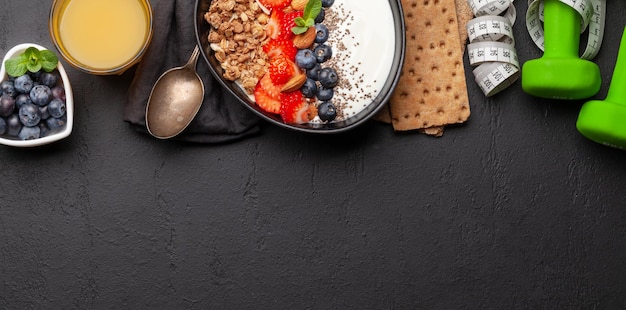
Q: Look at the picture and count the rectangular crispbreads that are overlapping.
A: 2